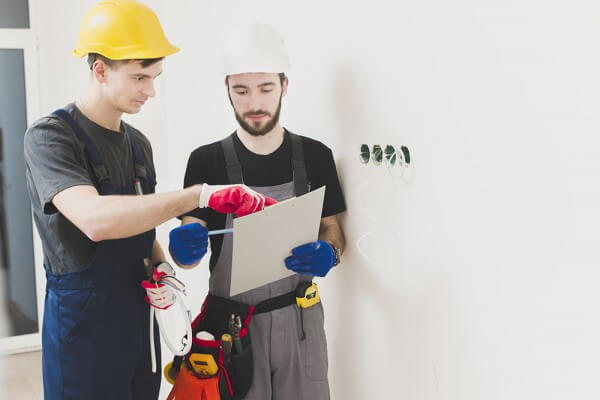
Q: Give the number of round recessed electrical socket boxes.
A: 4